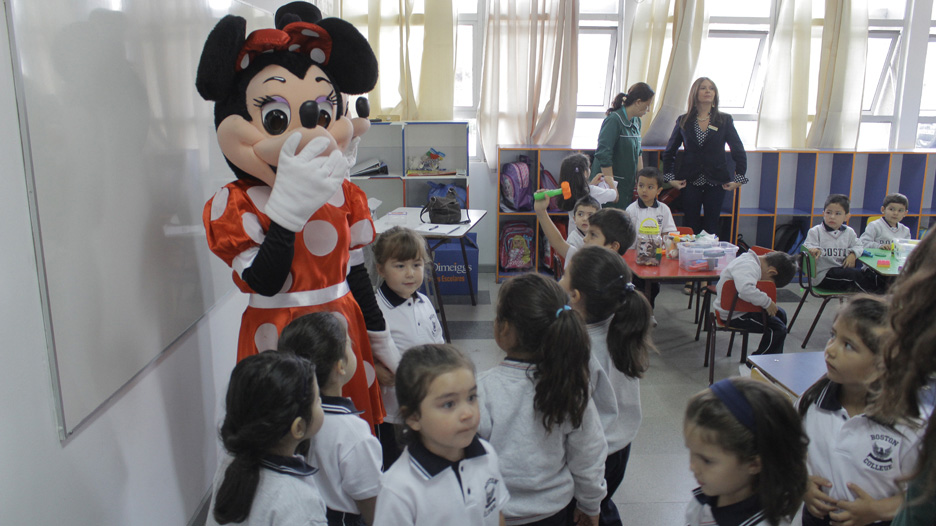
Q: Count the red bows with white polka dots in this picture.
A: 1